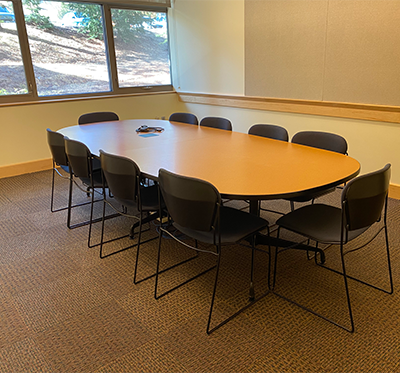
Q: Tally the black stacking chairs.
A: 10